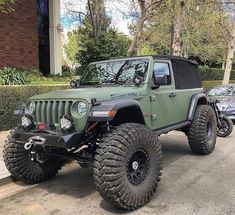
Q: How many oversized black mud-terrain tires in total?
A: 3